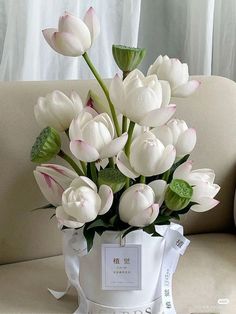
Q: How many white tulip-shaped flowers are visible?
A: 11